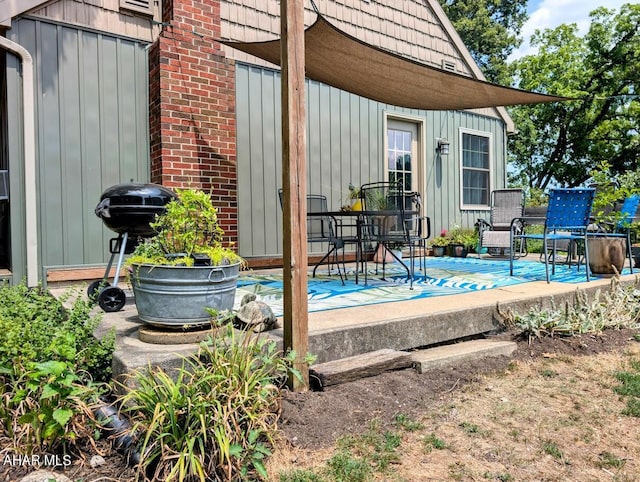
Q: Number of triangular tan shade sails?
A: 1